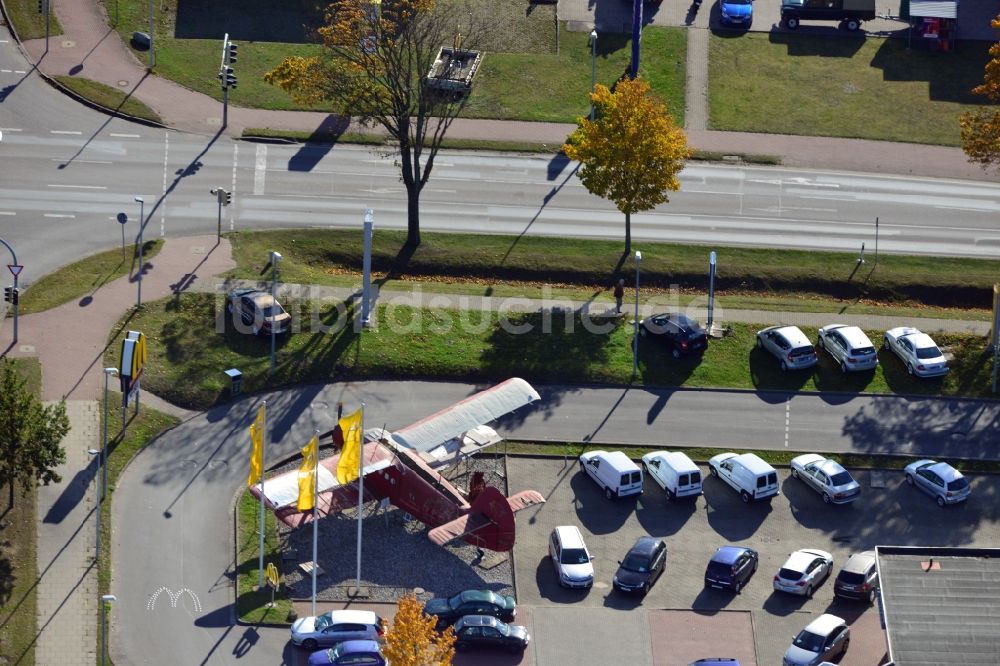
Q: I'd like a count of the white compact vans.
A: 3